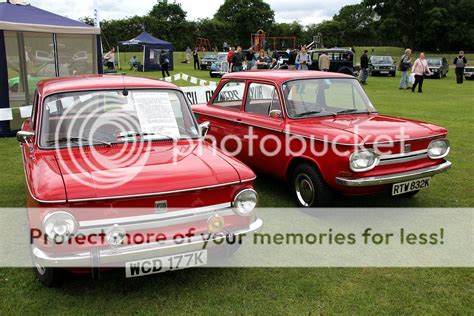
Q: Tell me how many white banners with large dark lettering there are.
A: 1